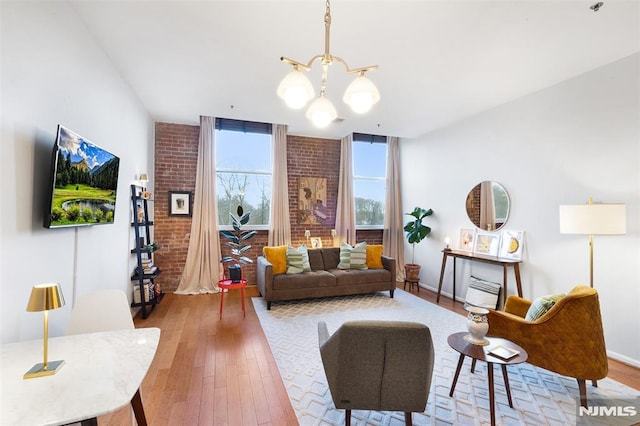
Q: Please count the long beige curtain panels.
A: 4